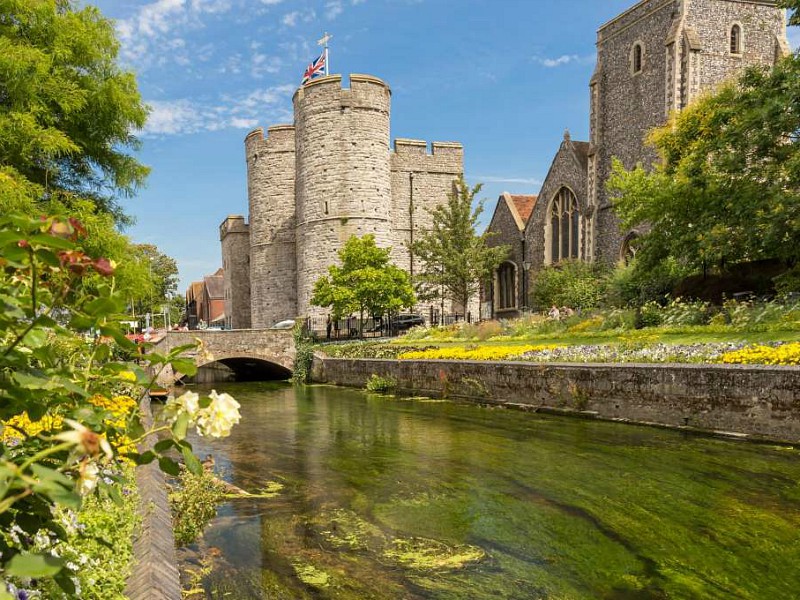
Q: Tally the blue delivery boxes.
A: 0